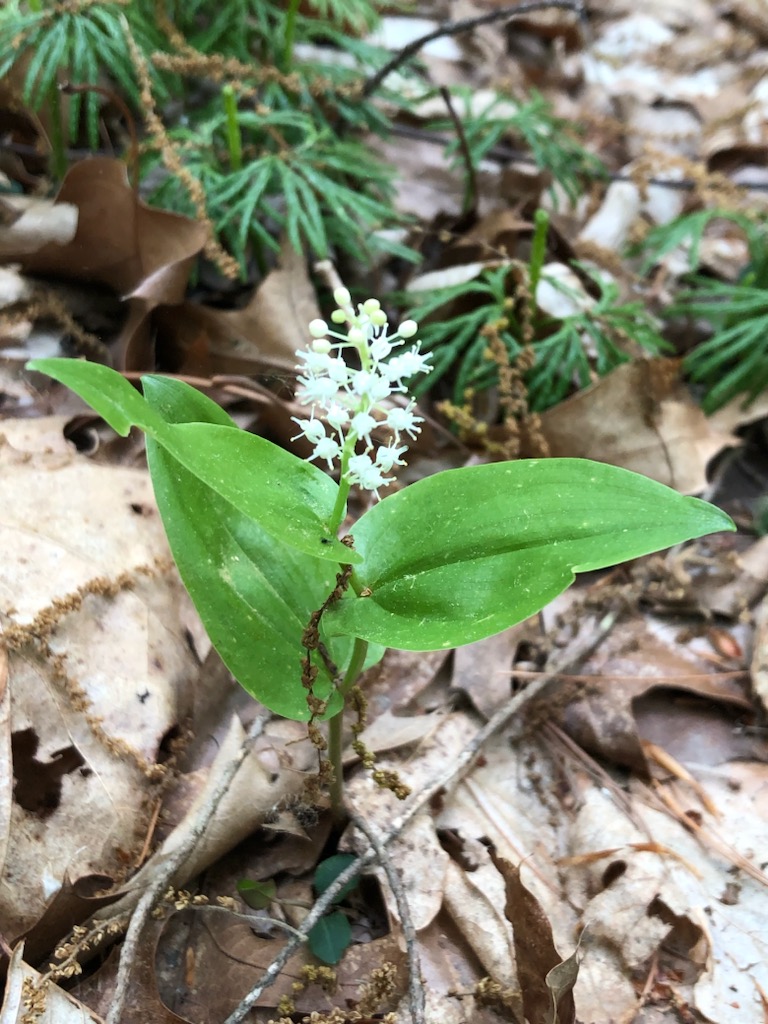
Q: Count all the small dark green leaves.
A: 2